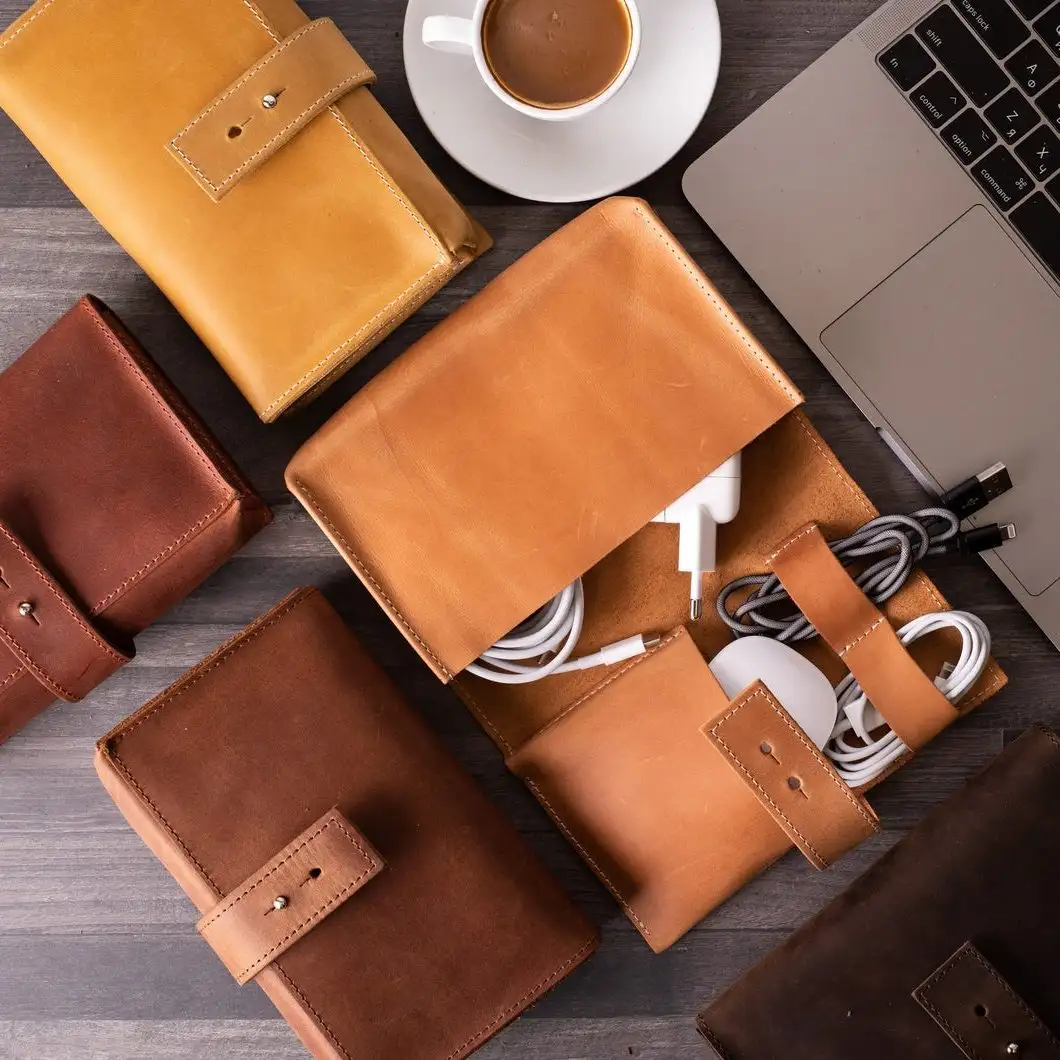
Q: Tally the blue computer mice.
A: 0